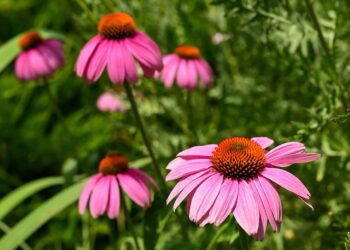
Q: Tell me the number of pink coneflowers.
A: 5